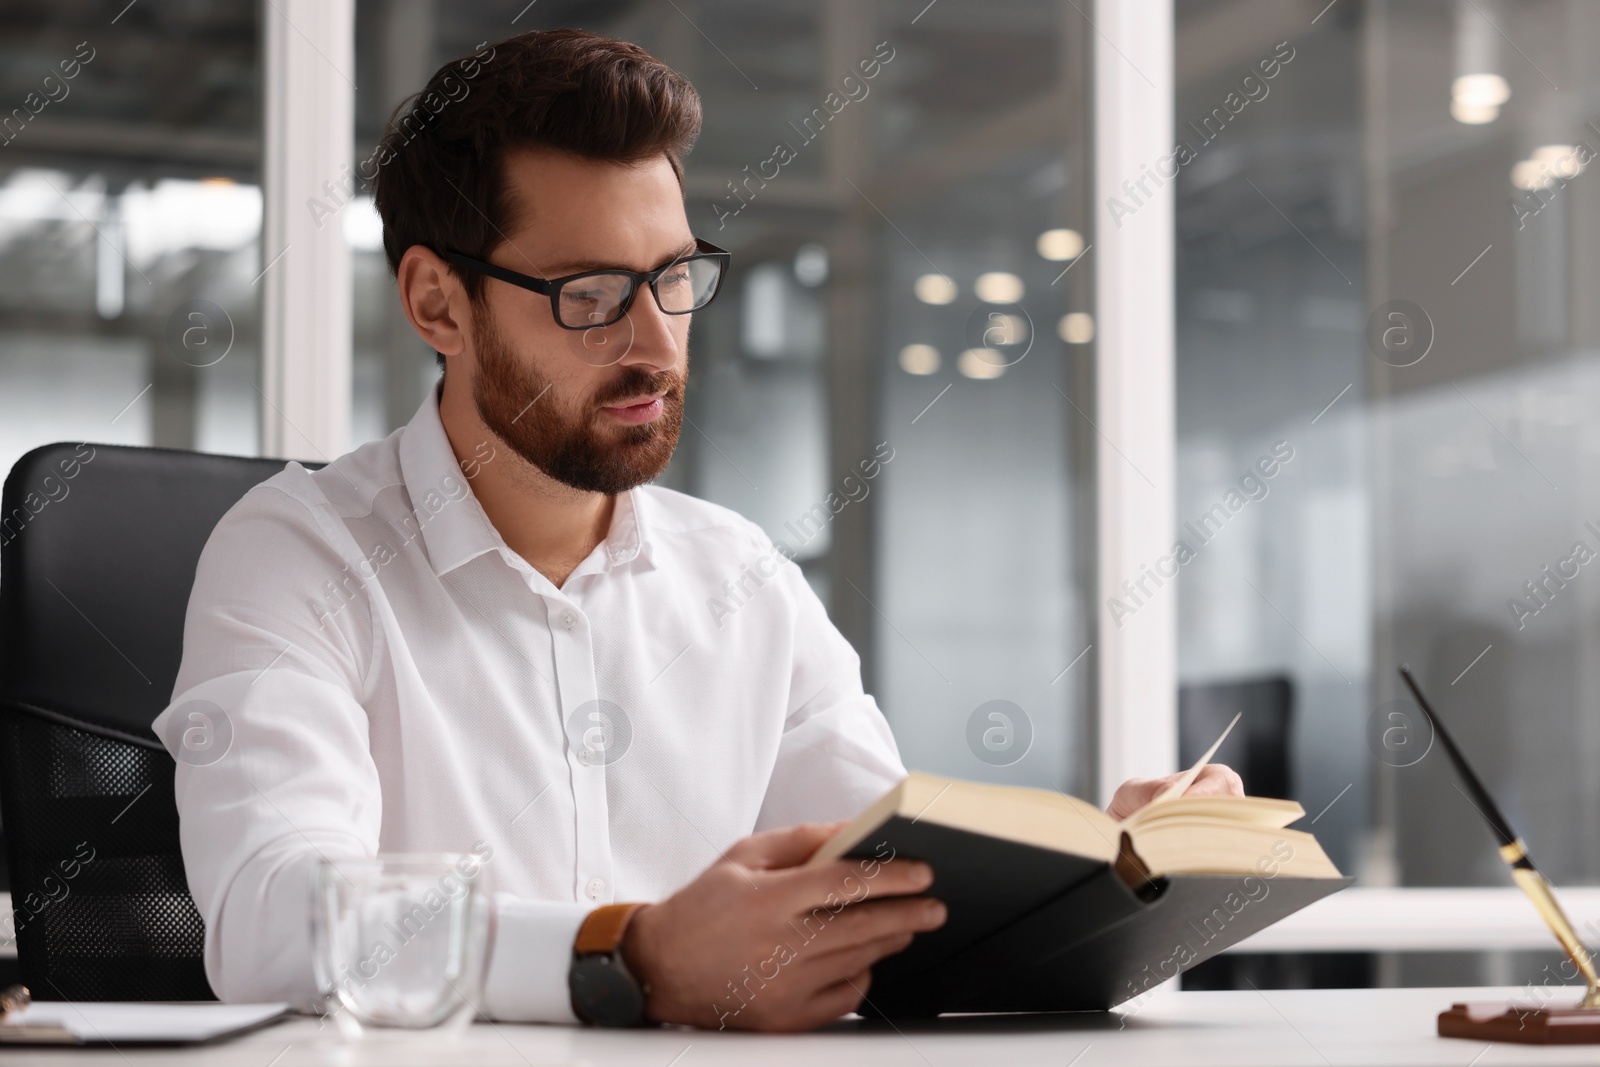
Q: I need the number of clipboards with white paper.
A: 1